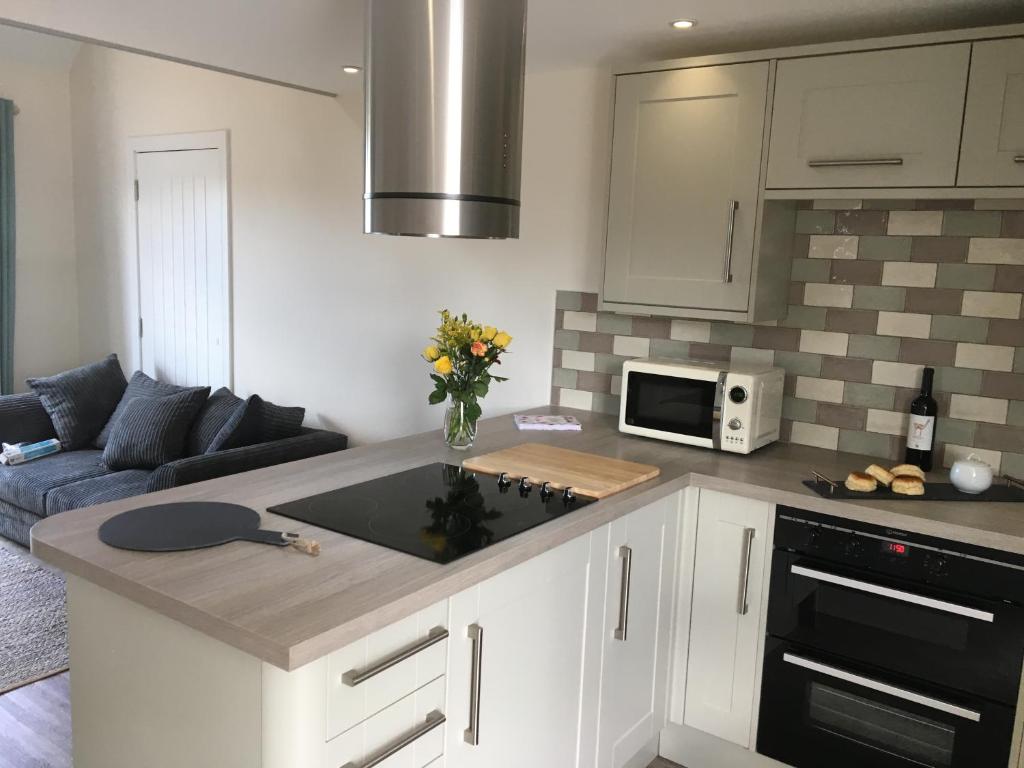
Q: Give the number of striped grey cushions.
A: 5